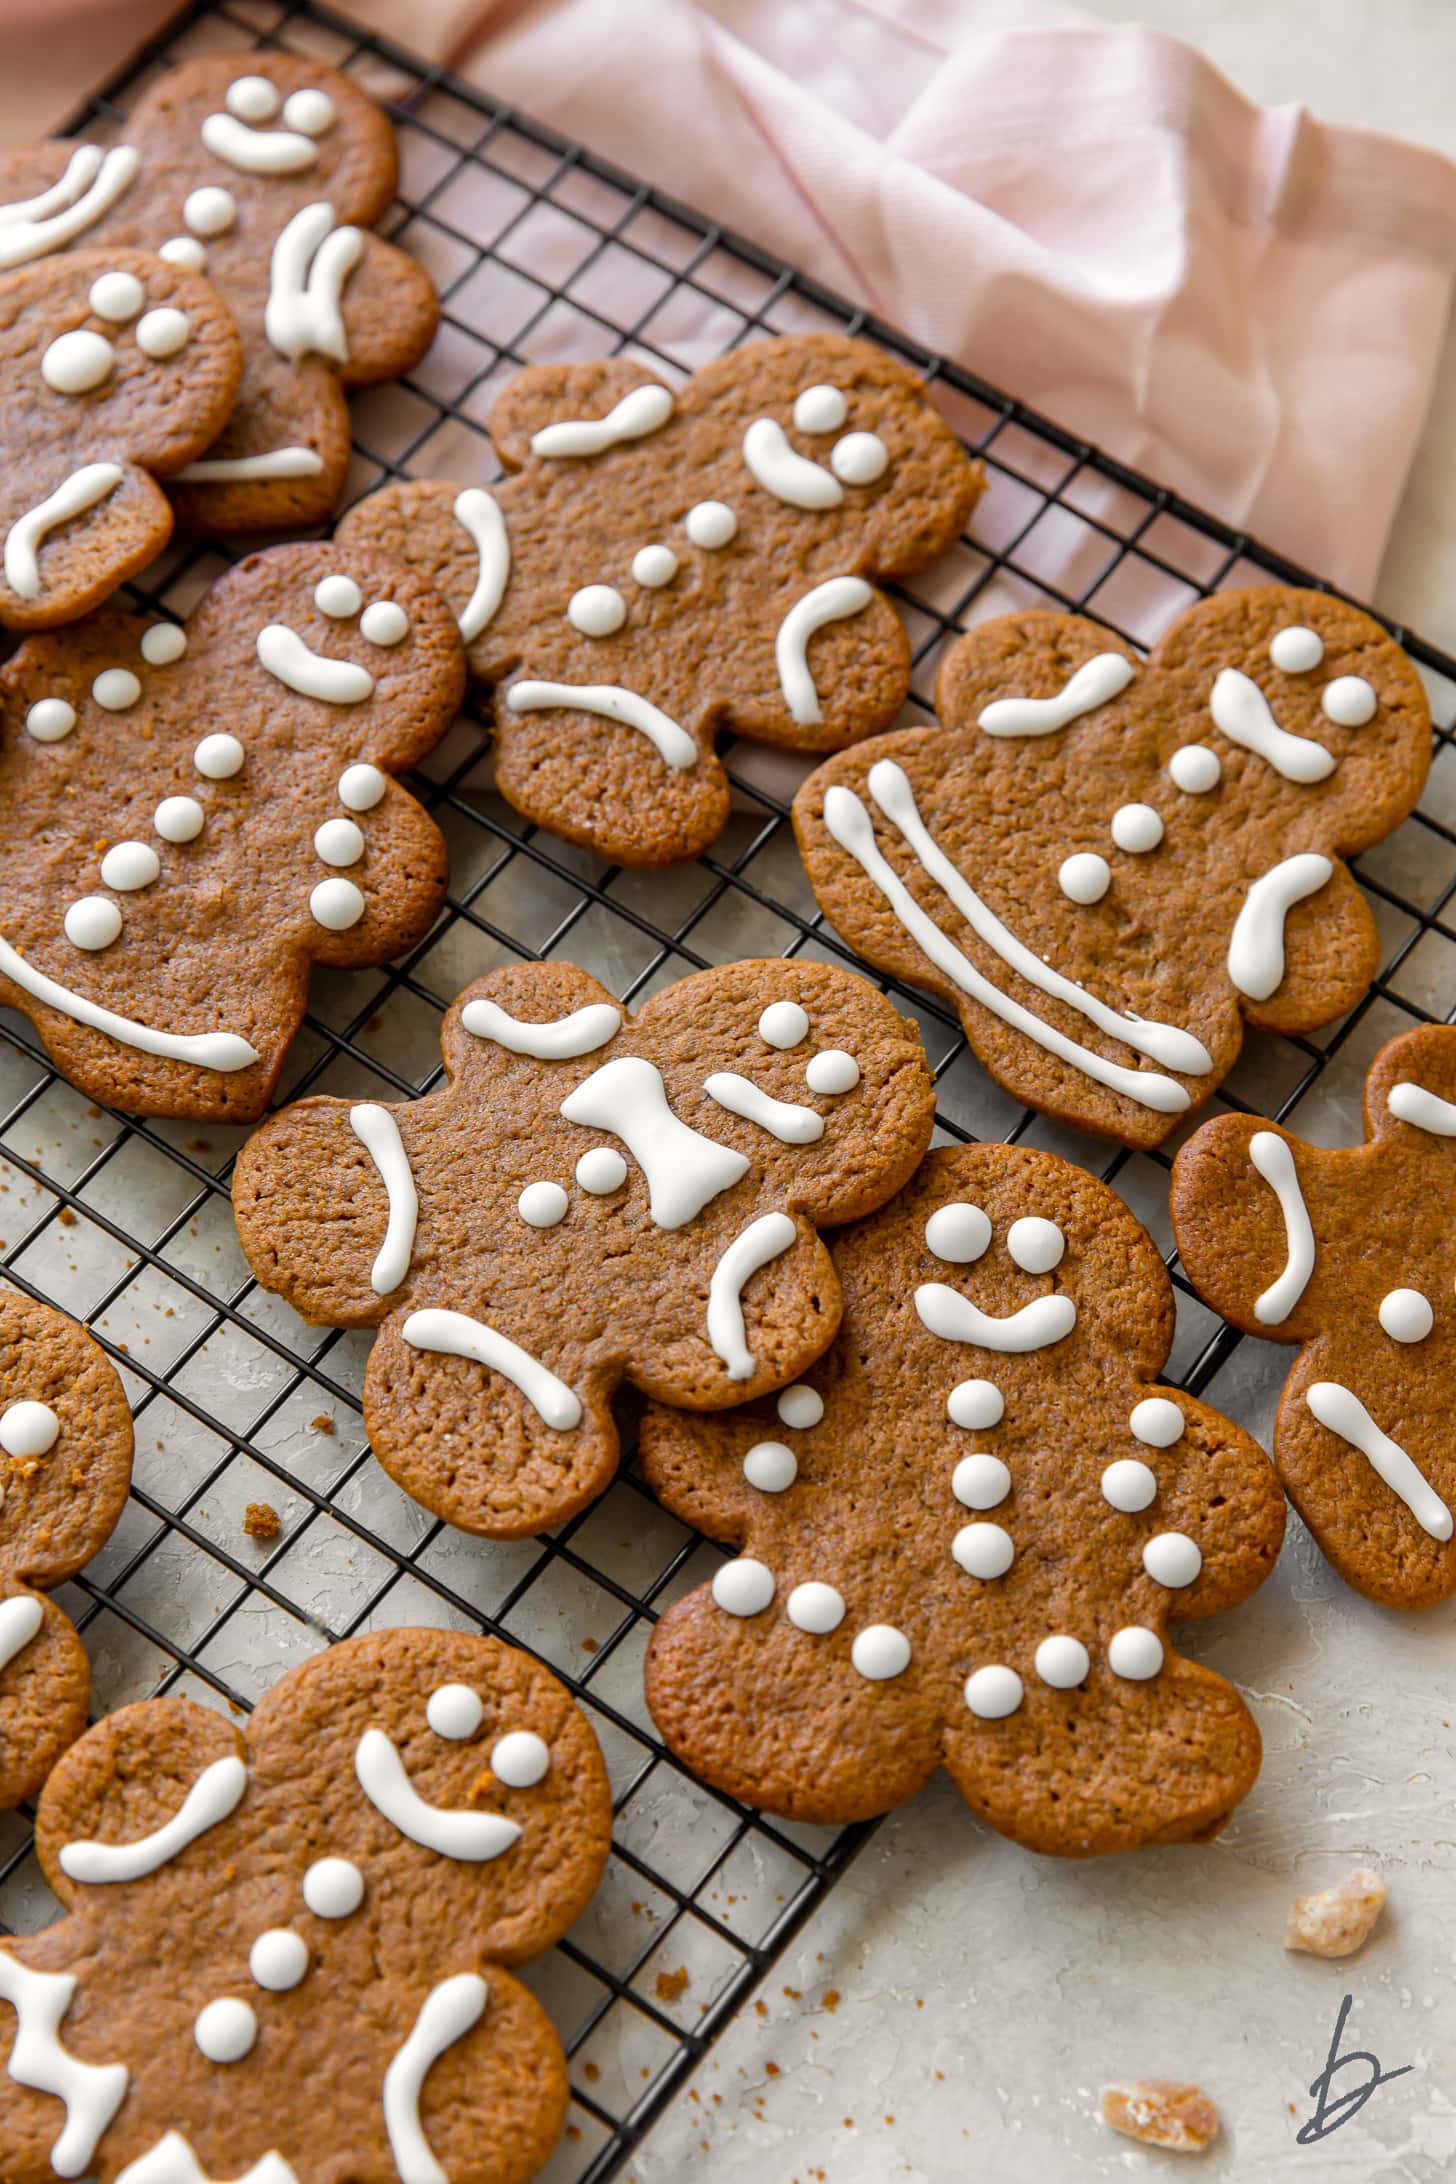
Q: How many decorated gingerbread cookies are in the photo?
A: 10